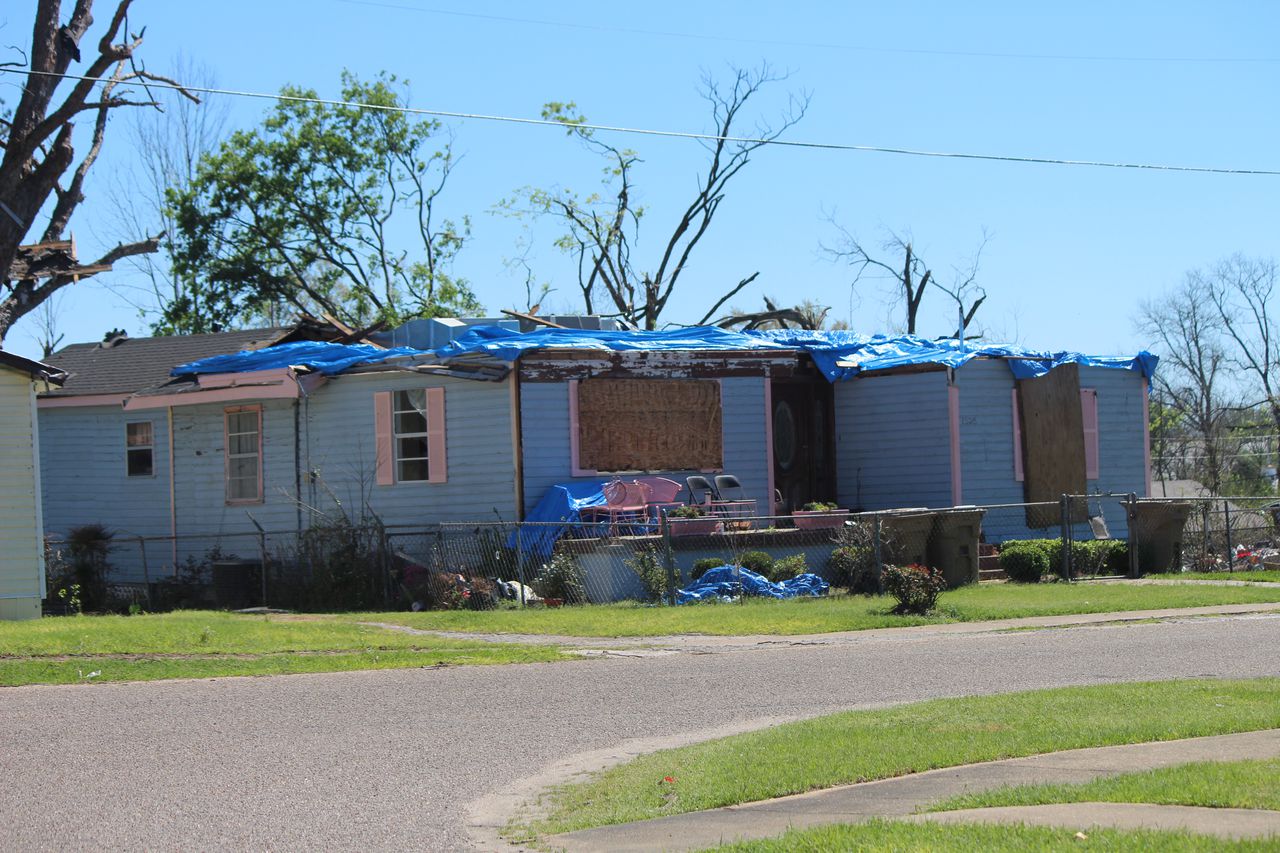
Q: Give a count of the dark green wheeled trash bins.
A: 3